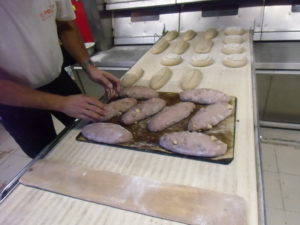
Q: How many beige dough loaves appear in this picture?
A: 15